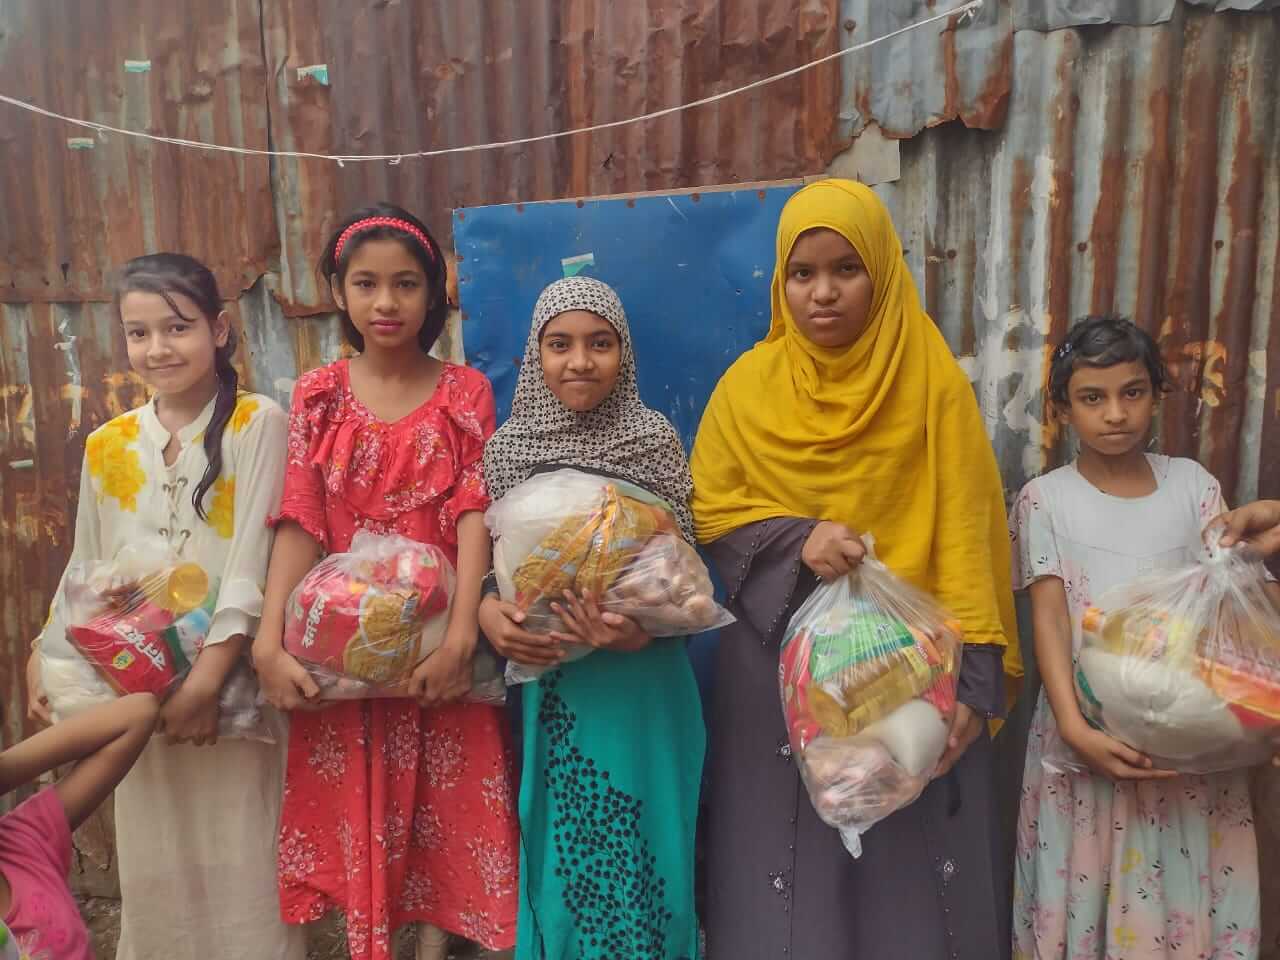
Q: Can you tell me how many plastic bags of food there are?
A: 5